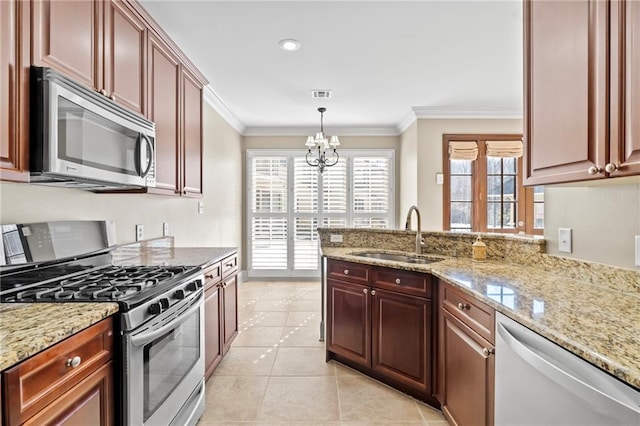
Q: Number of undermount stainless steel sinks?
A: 1